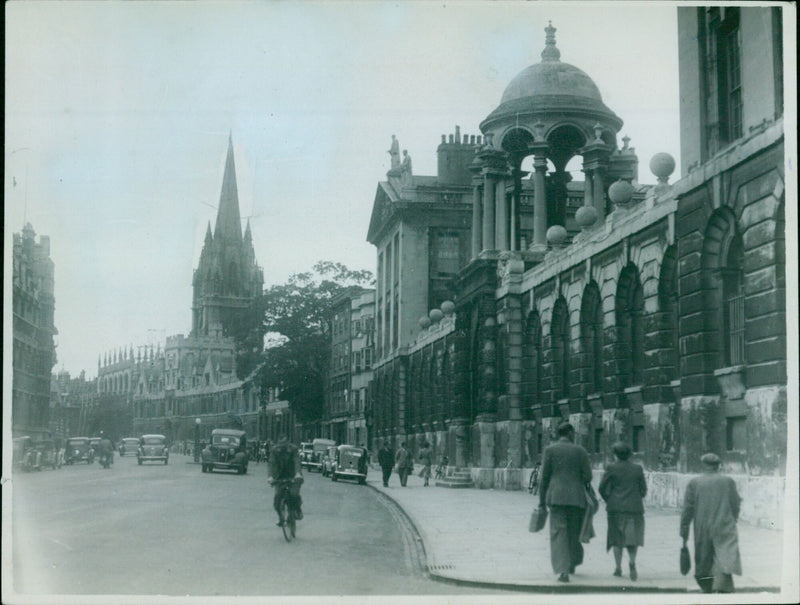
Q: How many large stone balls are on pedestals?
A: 7